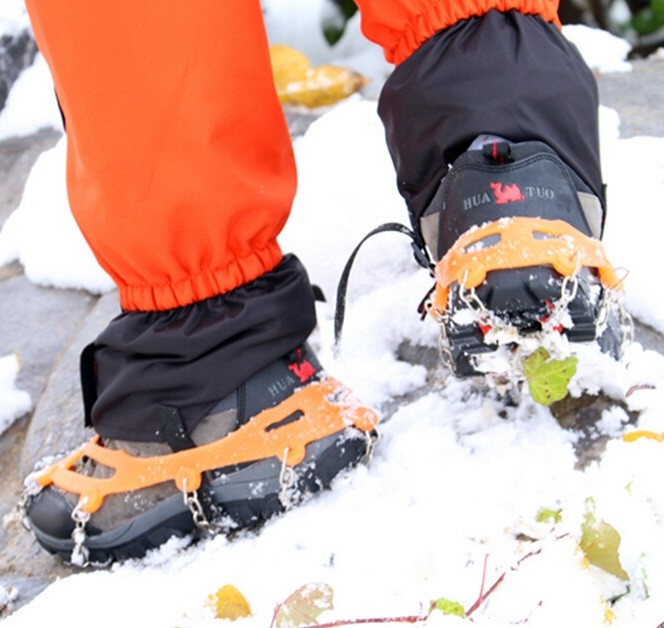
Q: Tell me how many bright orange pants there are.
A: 1